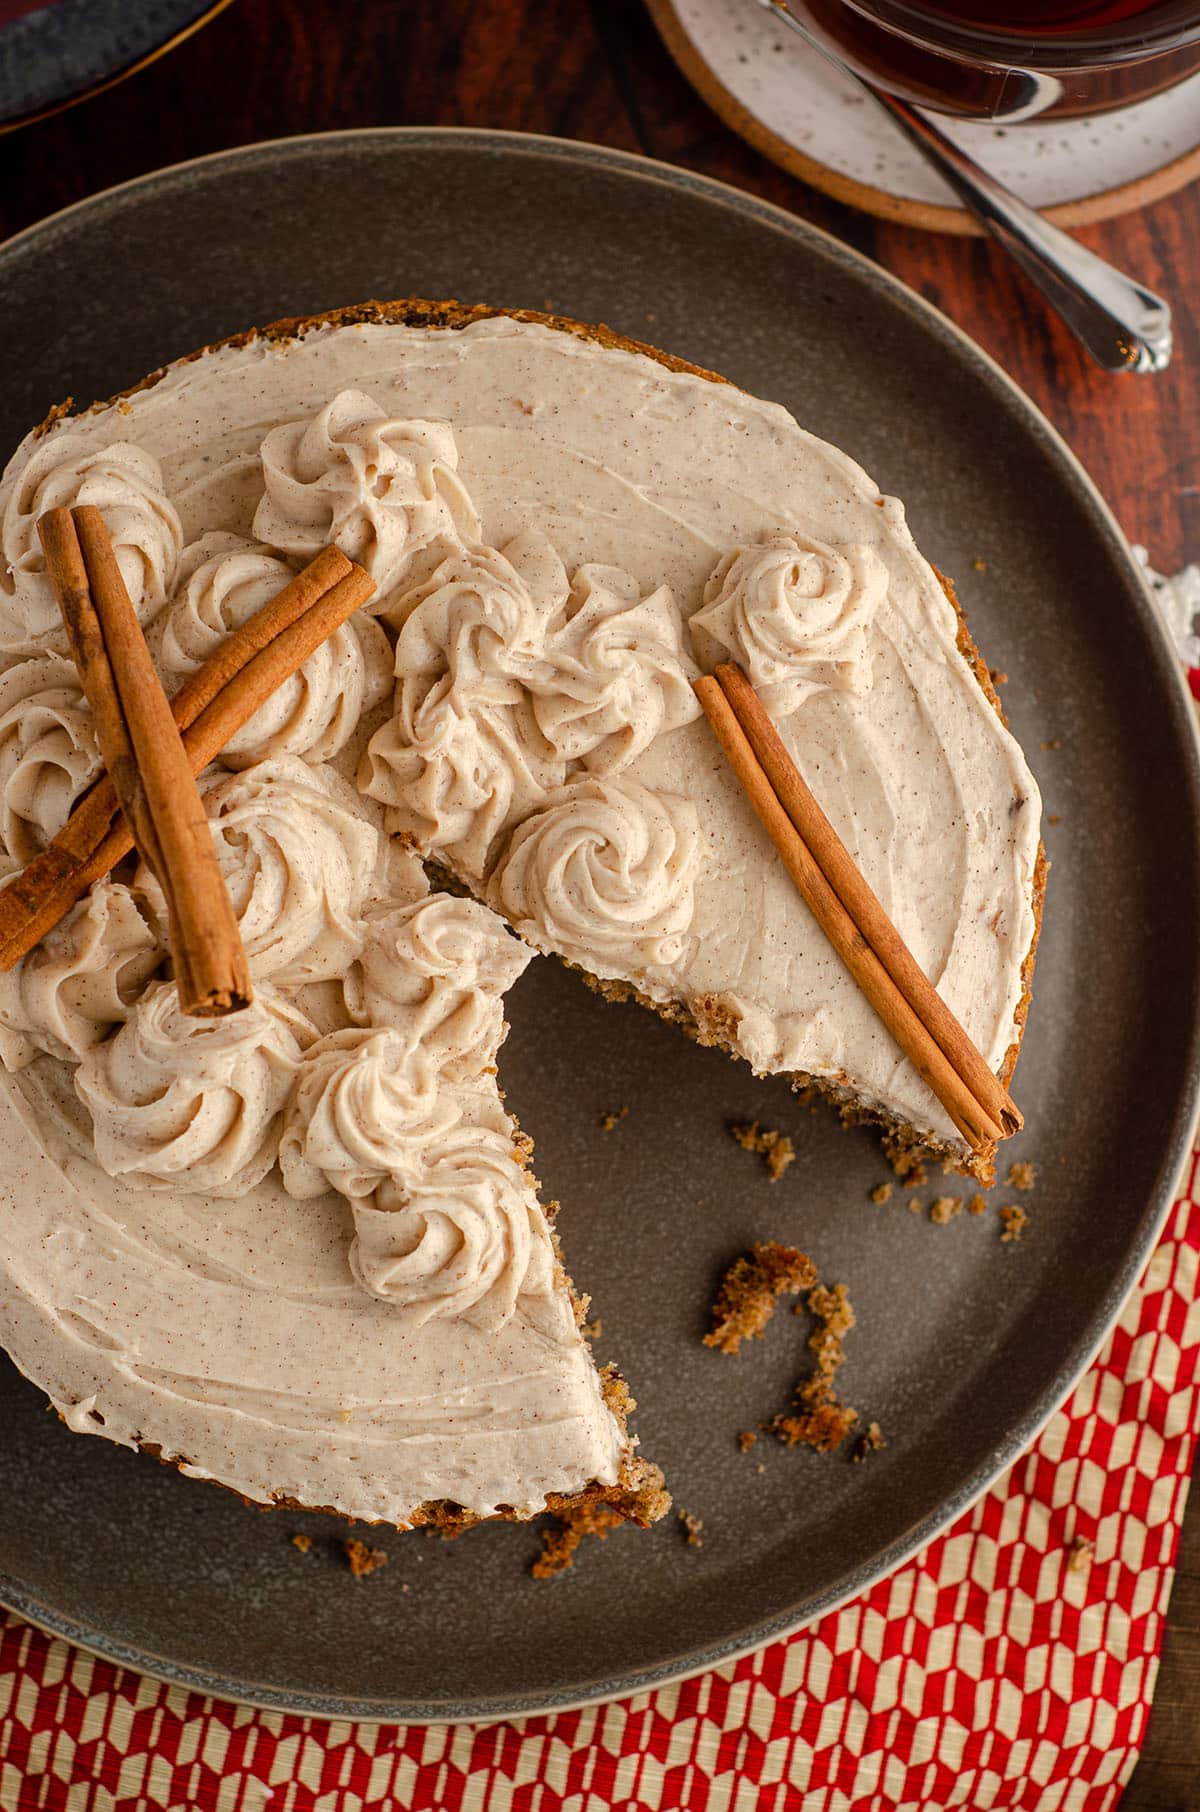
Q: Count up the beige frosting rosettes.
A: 15